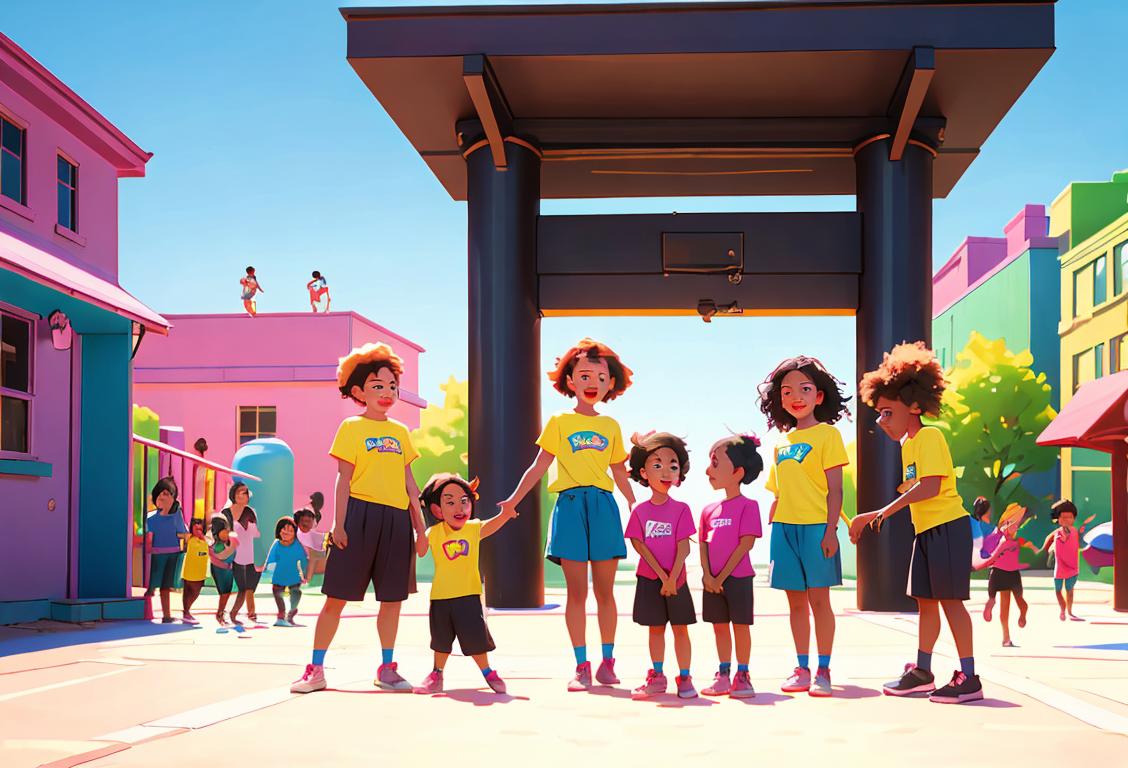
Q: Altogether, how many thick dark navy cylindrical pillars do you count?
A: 2